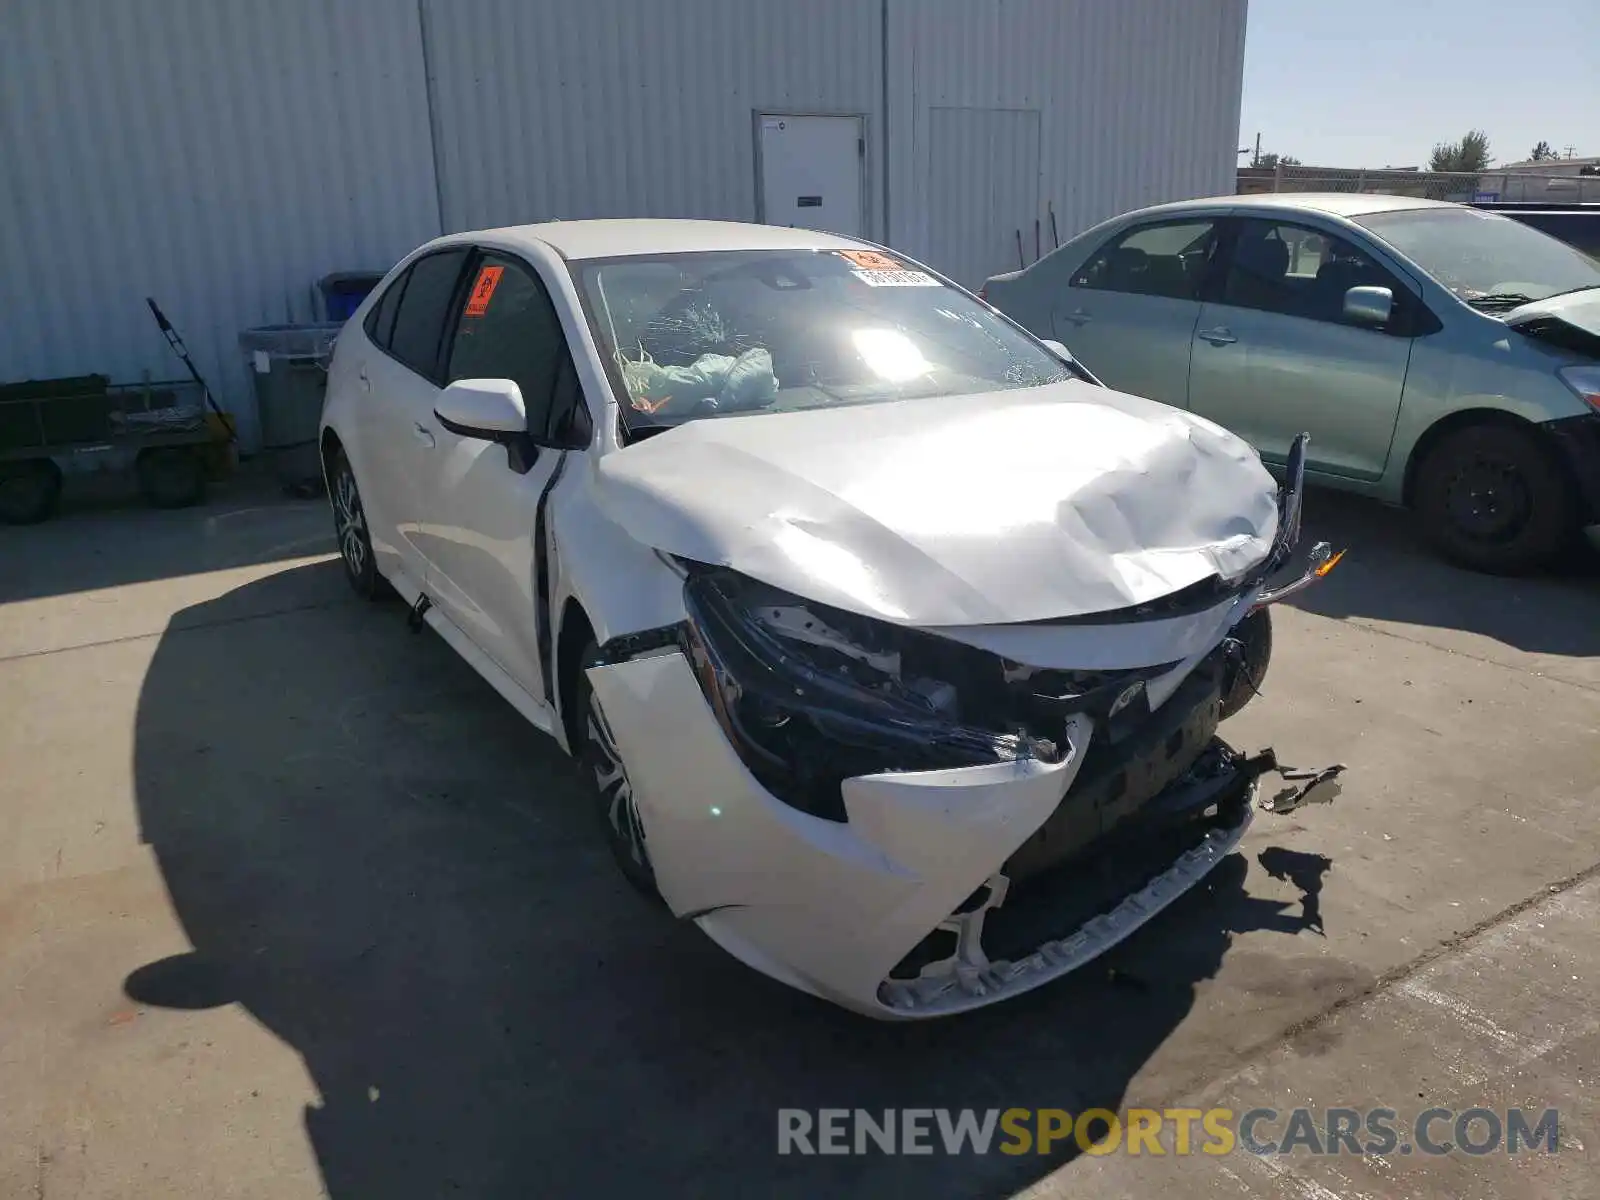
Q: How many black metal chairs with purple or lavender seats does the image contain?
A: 0